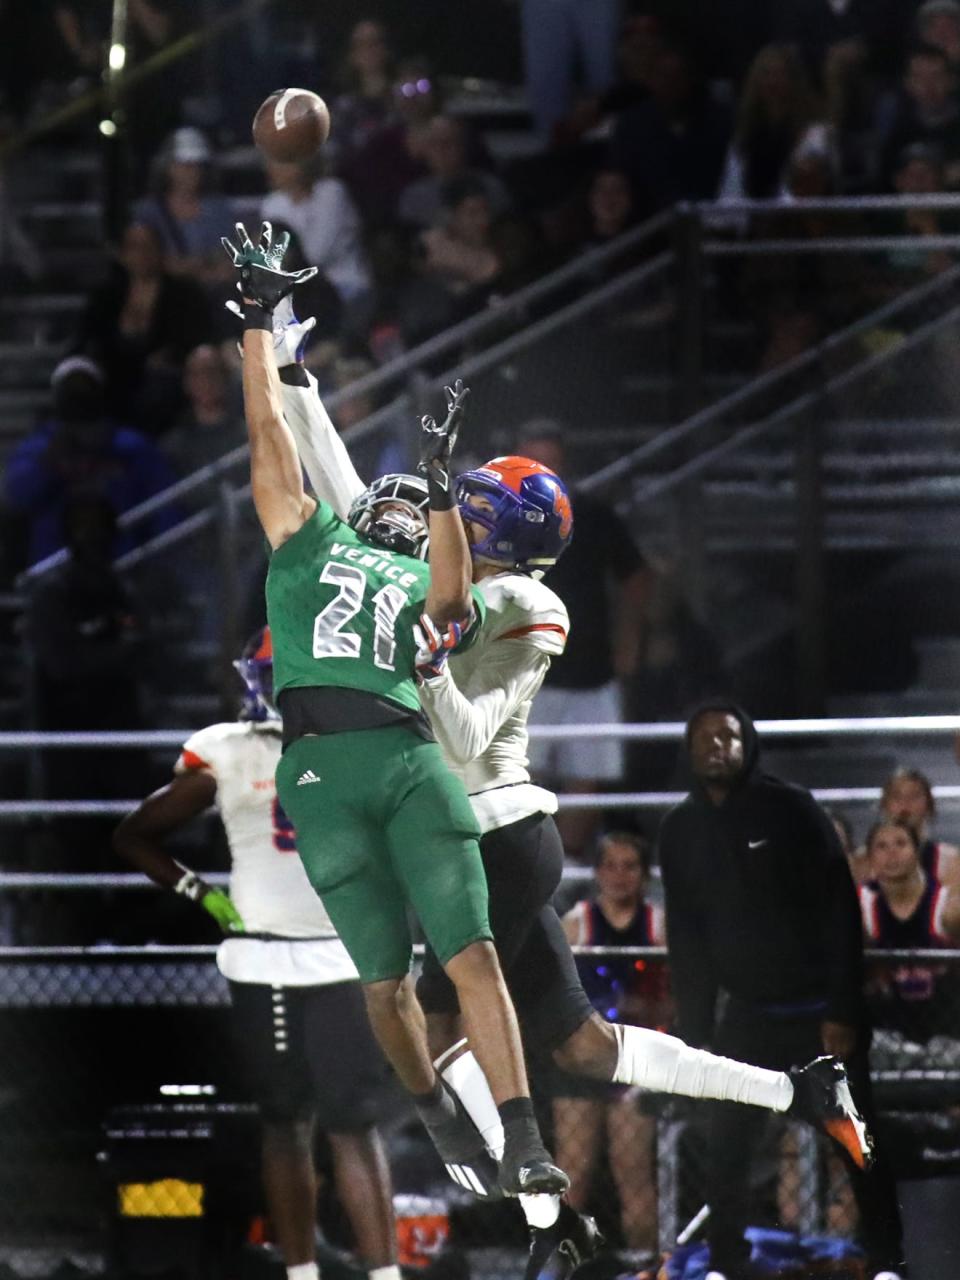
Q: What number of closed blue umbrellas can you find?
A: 0